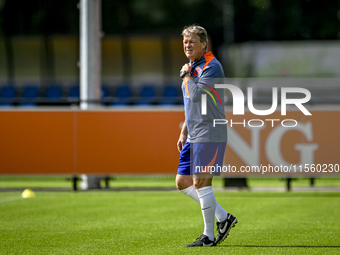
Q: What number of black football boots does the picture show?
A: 2